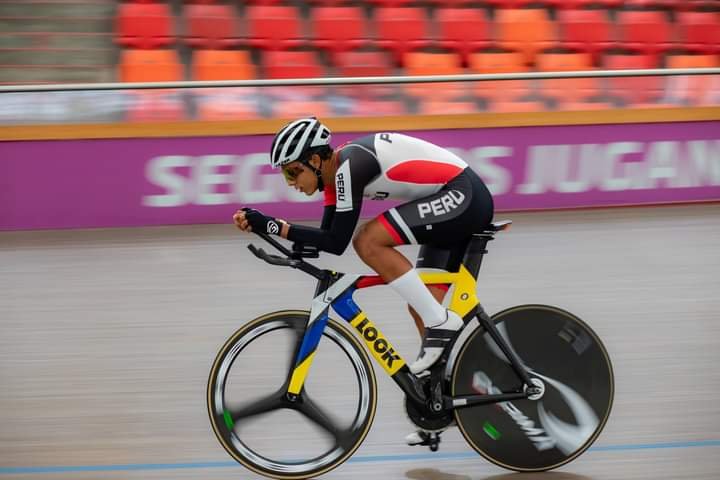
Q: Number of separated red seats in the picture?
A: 12